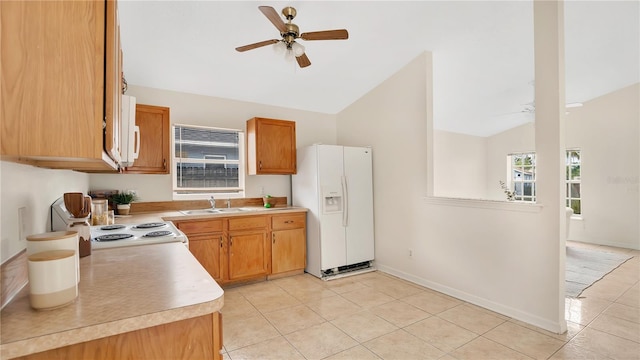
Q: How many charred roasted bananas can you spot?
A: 0